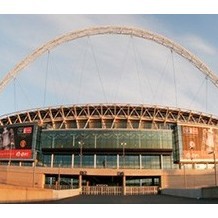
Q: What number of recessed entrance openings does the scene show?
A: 3